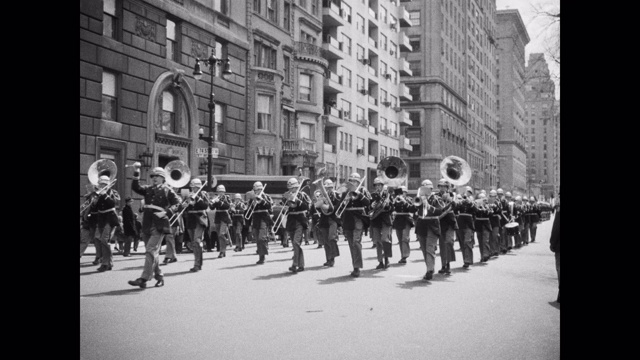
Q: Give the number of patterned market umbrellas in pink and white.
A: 0